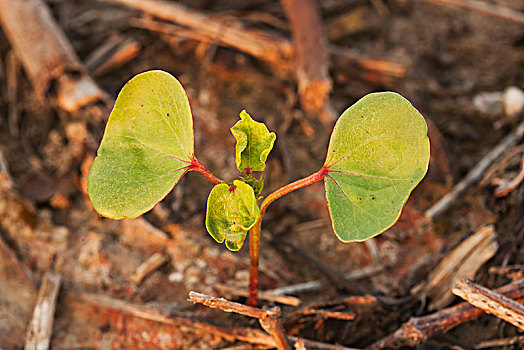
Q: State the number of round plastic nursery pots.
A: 0